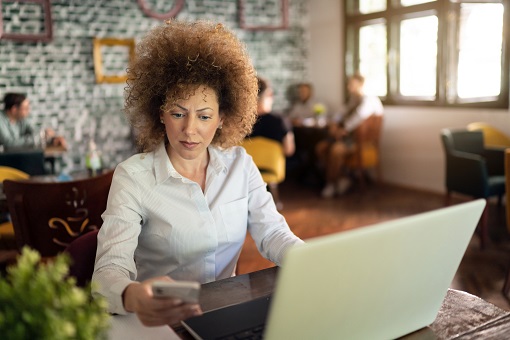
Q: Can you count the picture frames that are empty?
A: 4